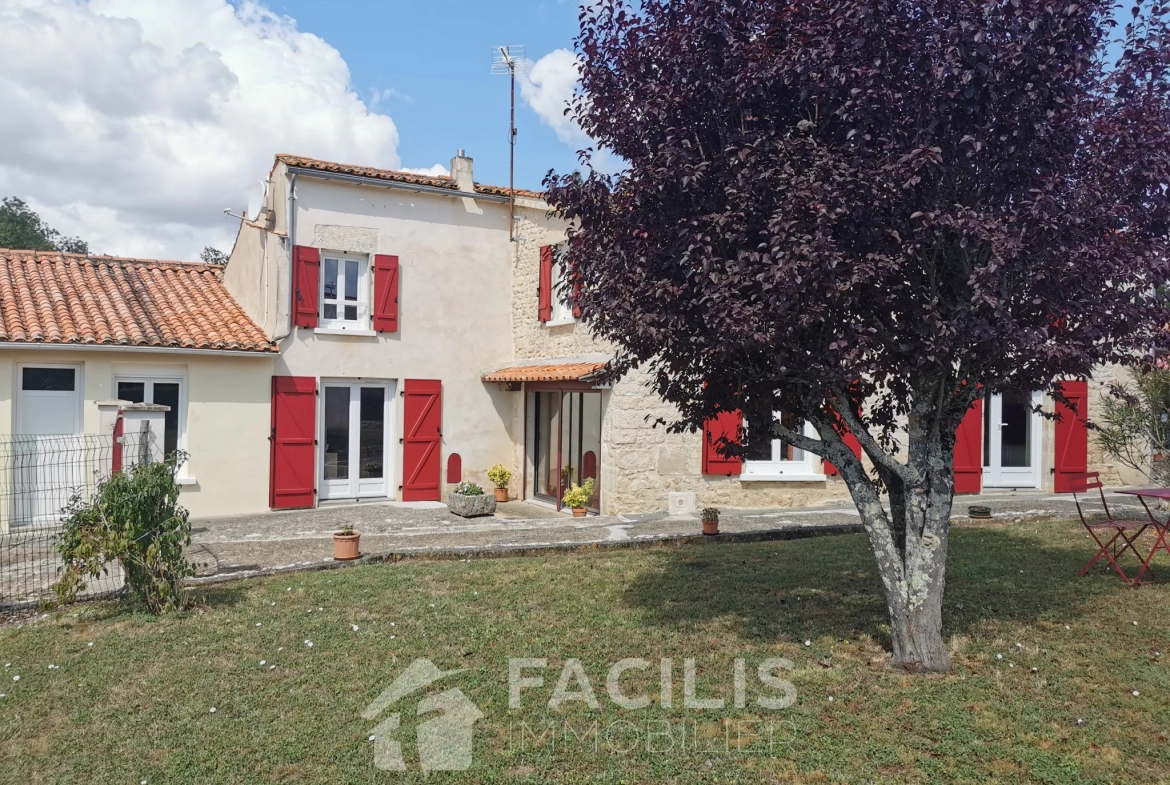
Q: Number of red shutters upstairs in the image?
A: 4